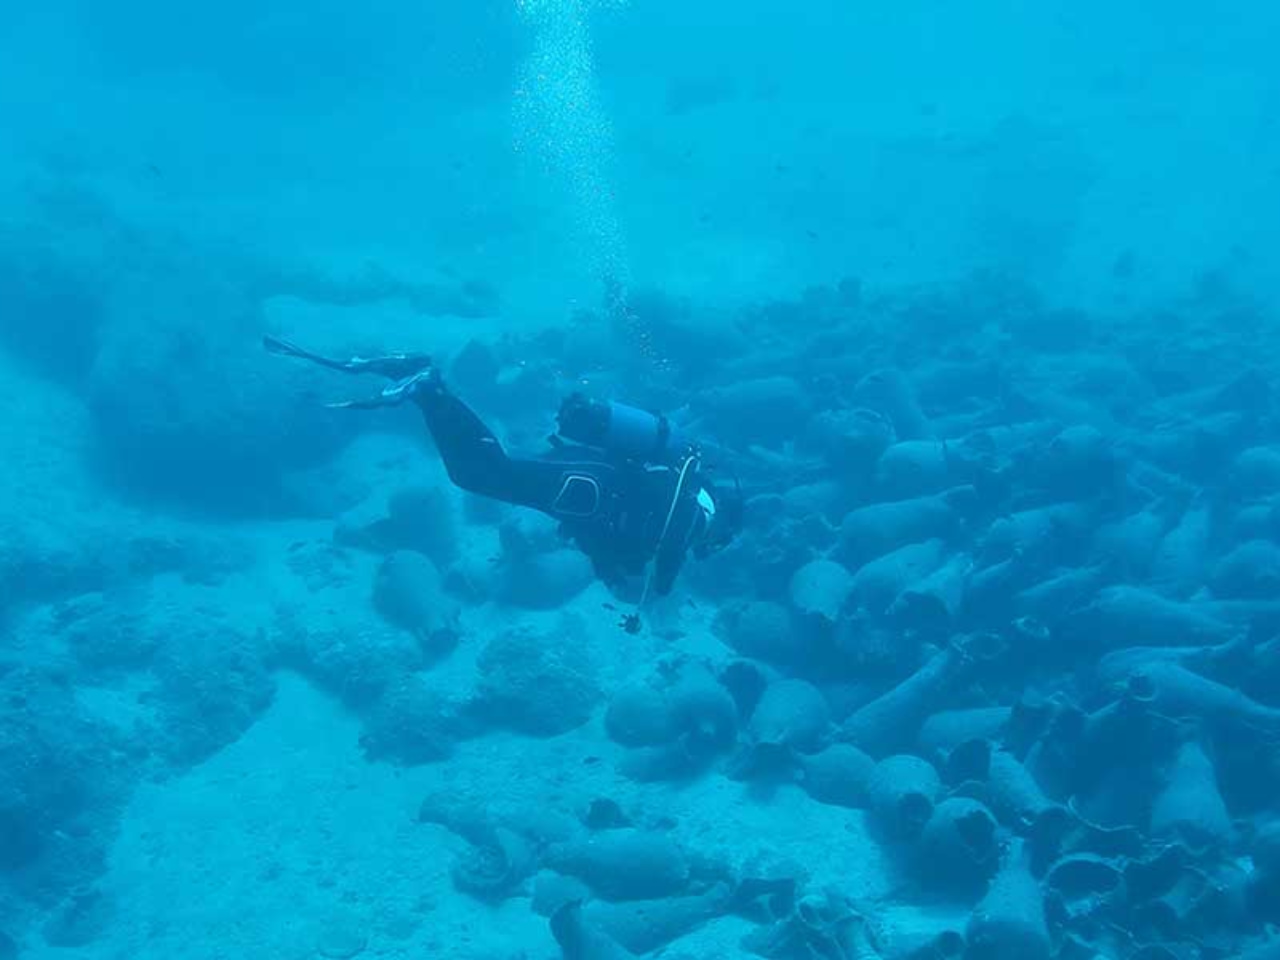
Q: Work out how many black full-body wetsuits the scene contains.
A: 1